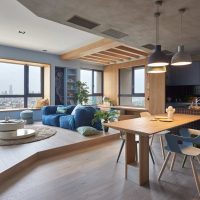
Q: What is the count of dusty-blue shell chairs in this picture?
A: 2